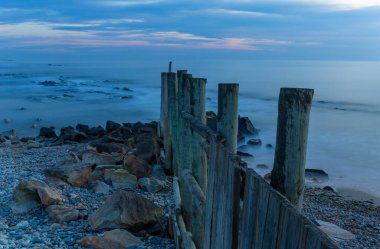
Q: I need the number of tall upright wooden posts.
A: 7